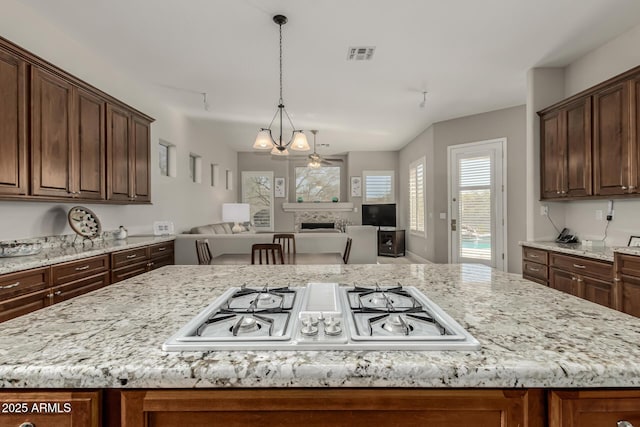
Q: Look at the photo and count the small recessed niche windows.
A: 4